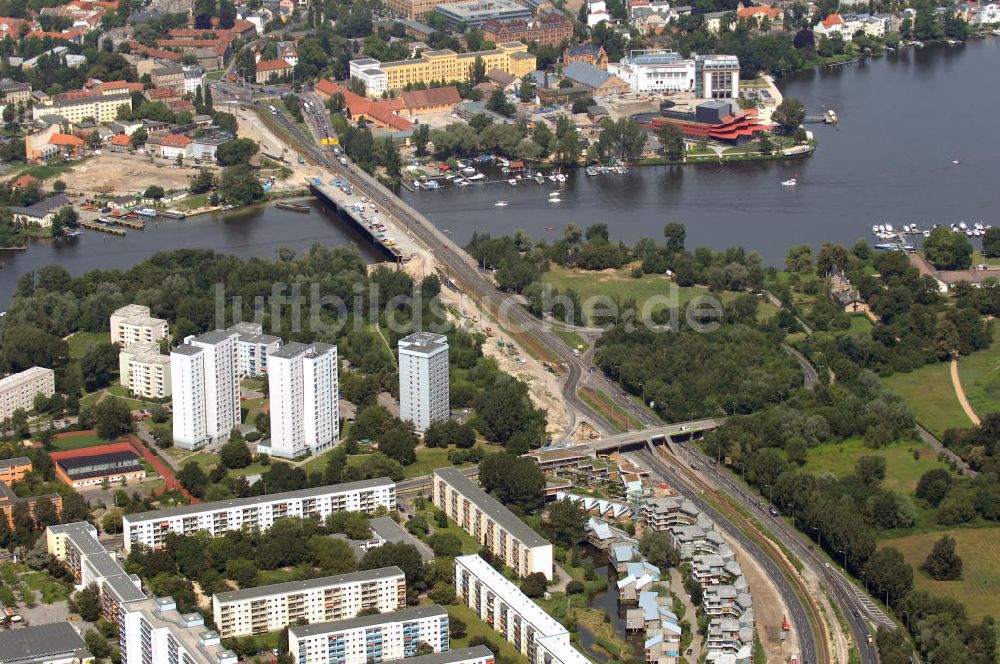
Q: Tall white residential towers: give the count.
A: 3